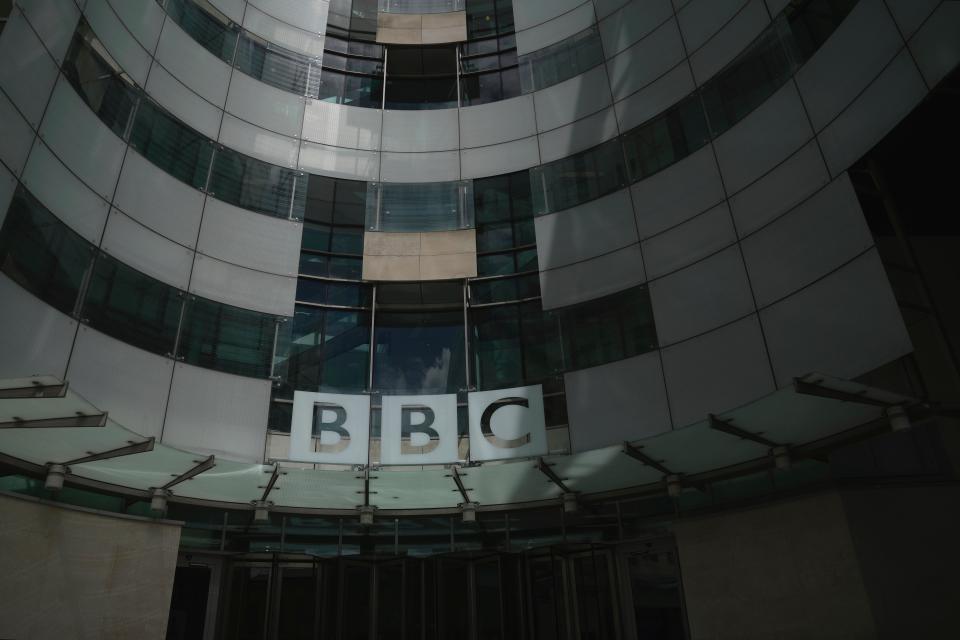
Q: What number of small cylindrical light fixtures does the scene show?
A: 9